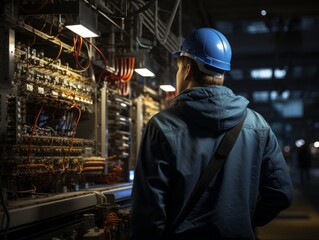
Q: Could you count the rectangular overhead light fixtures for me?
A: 3